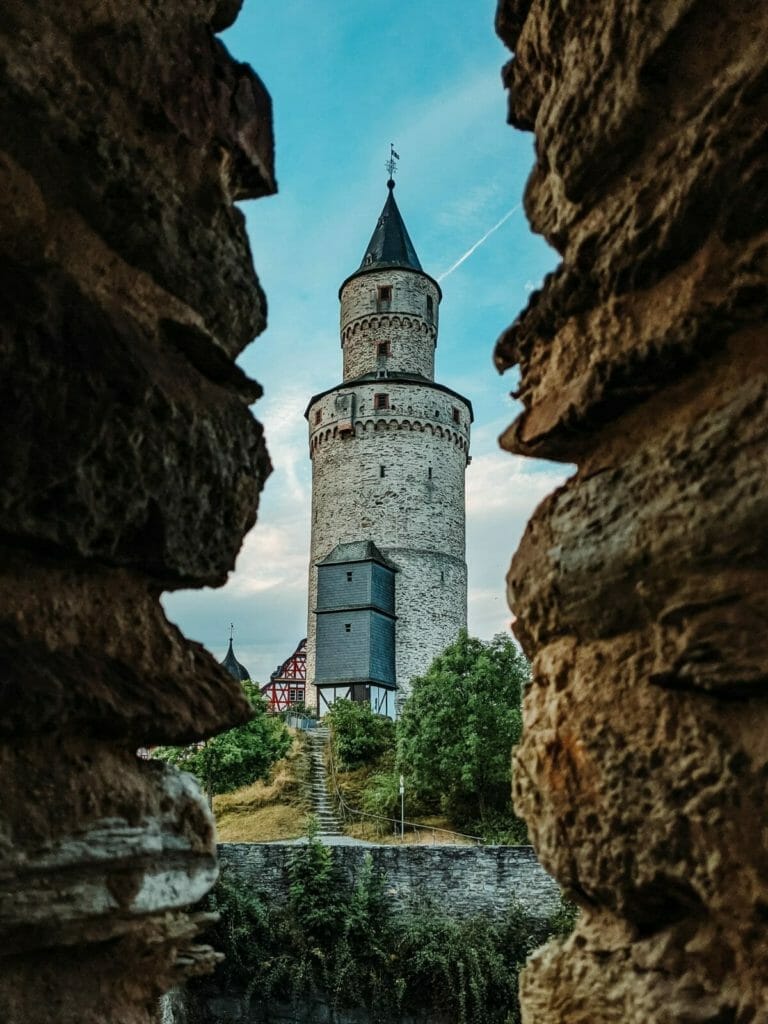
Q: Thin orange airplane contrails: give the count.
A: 0